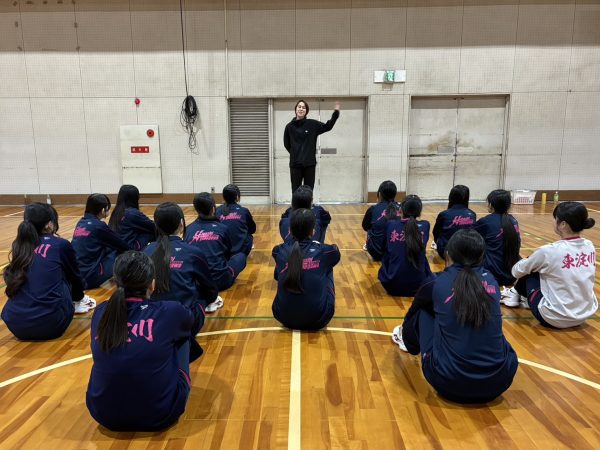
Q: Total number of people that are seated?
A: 15